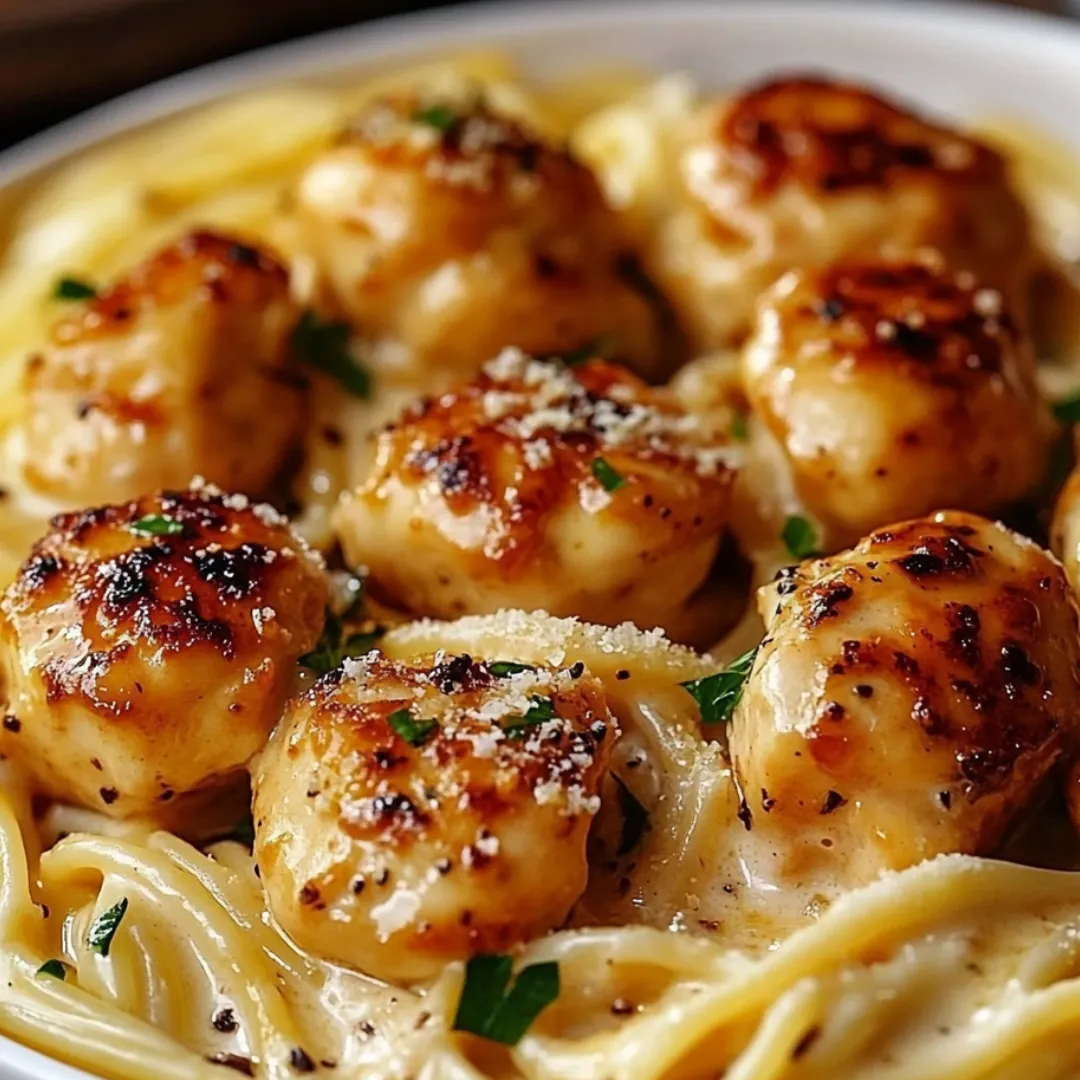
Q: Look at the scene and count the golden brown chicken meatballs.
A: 8